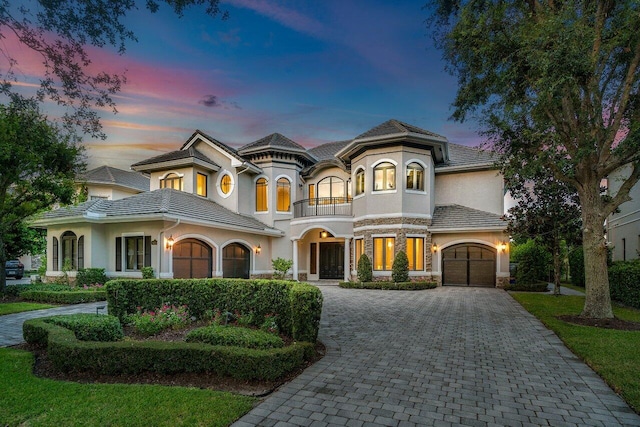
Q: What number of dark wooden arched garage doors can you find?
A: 3